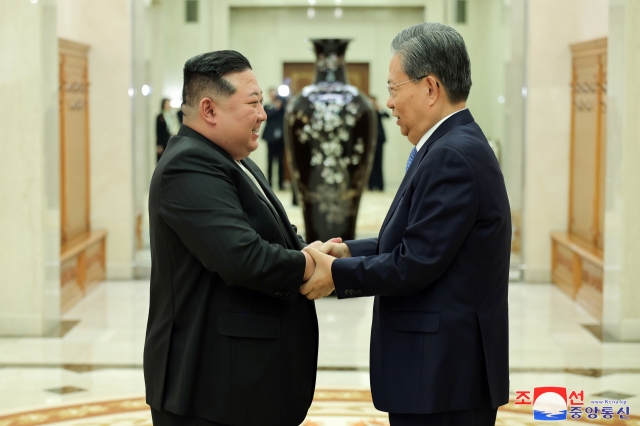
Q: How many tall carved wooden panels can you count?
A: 2